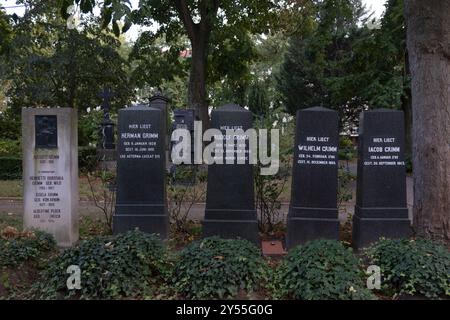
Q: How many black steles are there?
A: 4